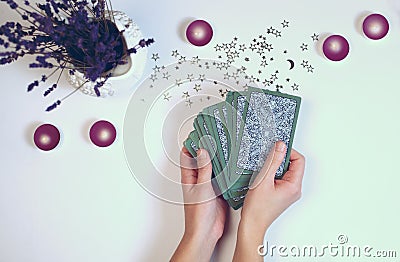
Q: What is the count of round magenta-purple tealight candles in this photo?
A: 5